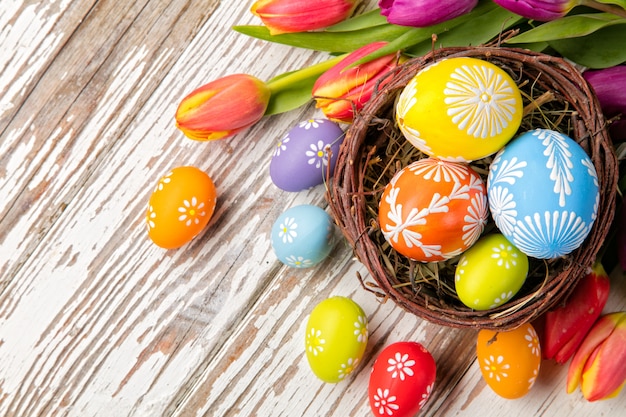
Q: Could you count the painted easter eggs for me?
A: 10